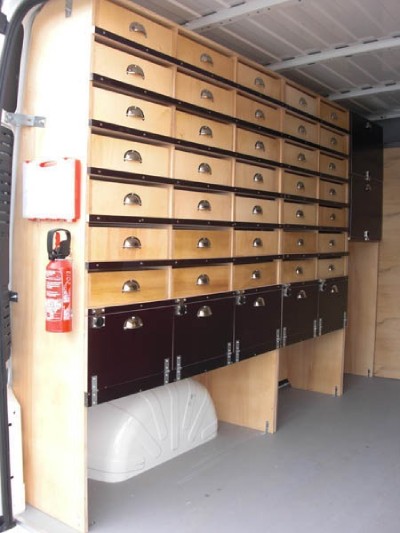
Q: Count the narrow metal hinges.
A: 10